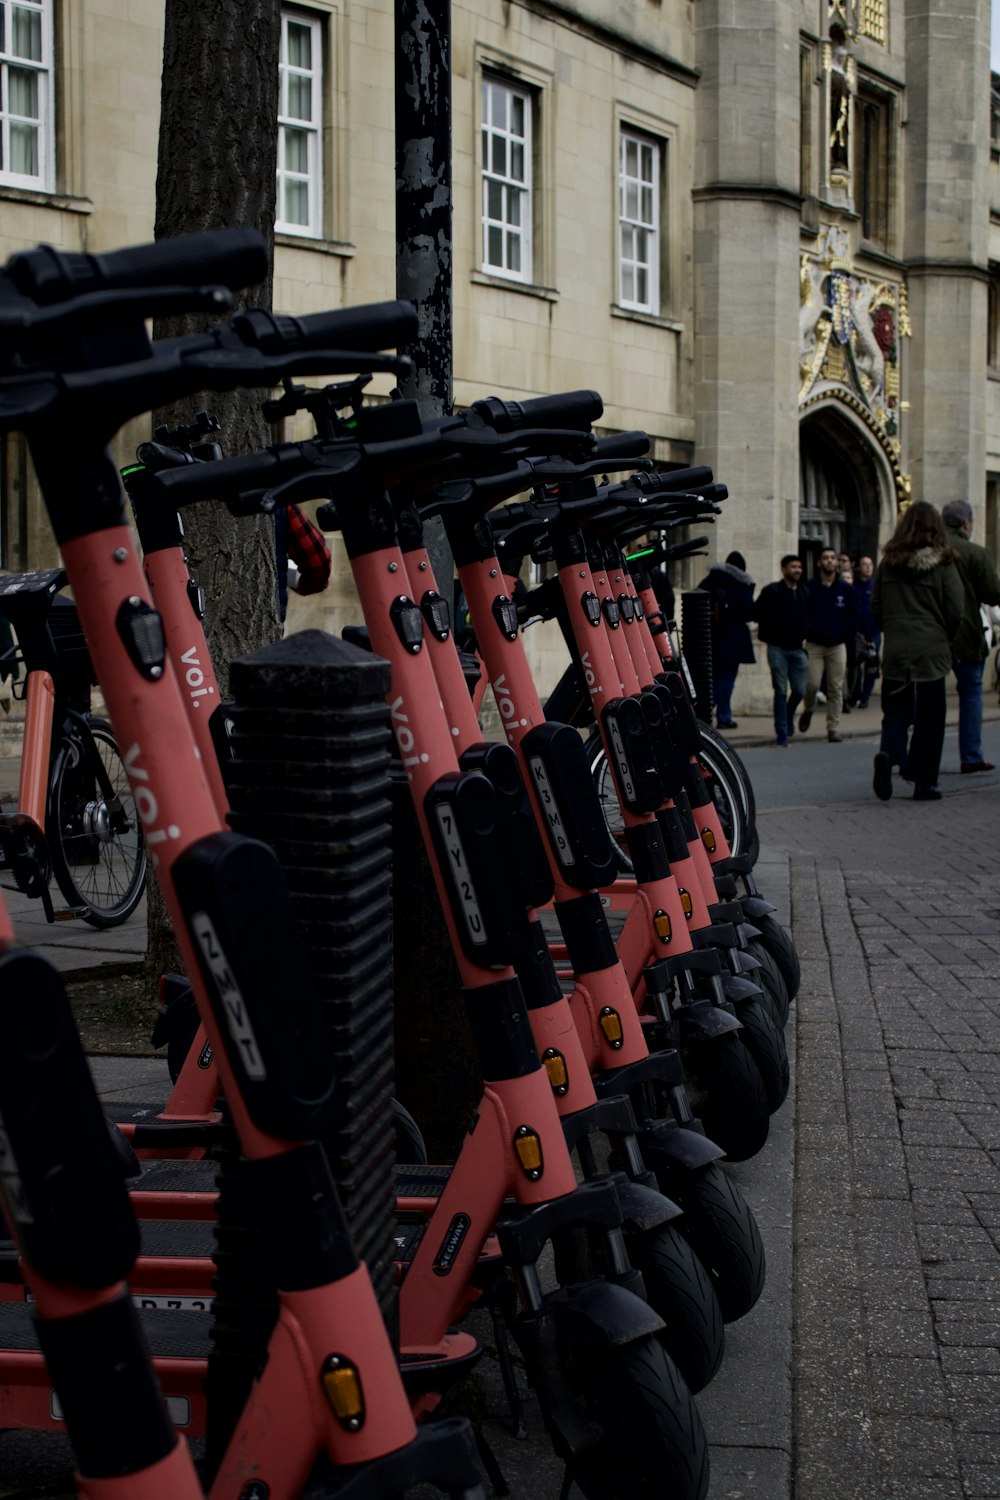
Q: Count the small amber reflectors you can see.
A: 7